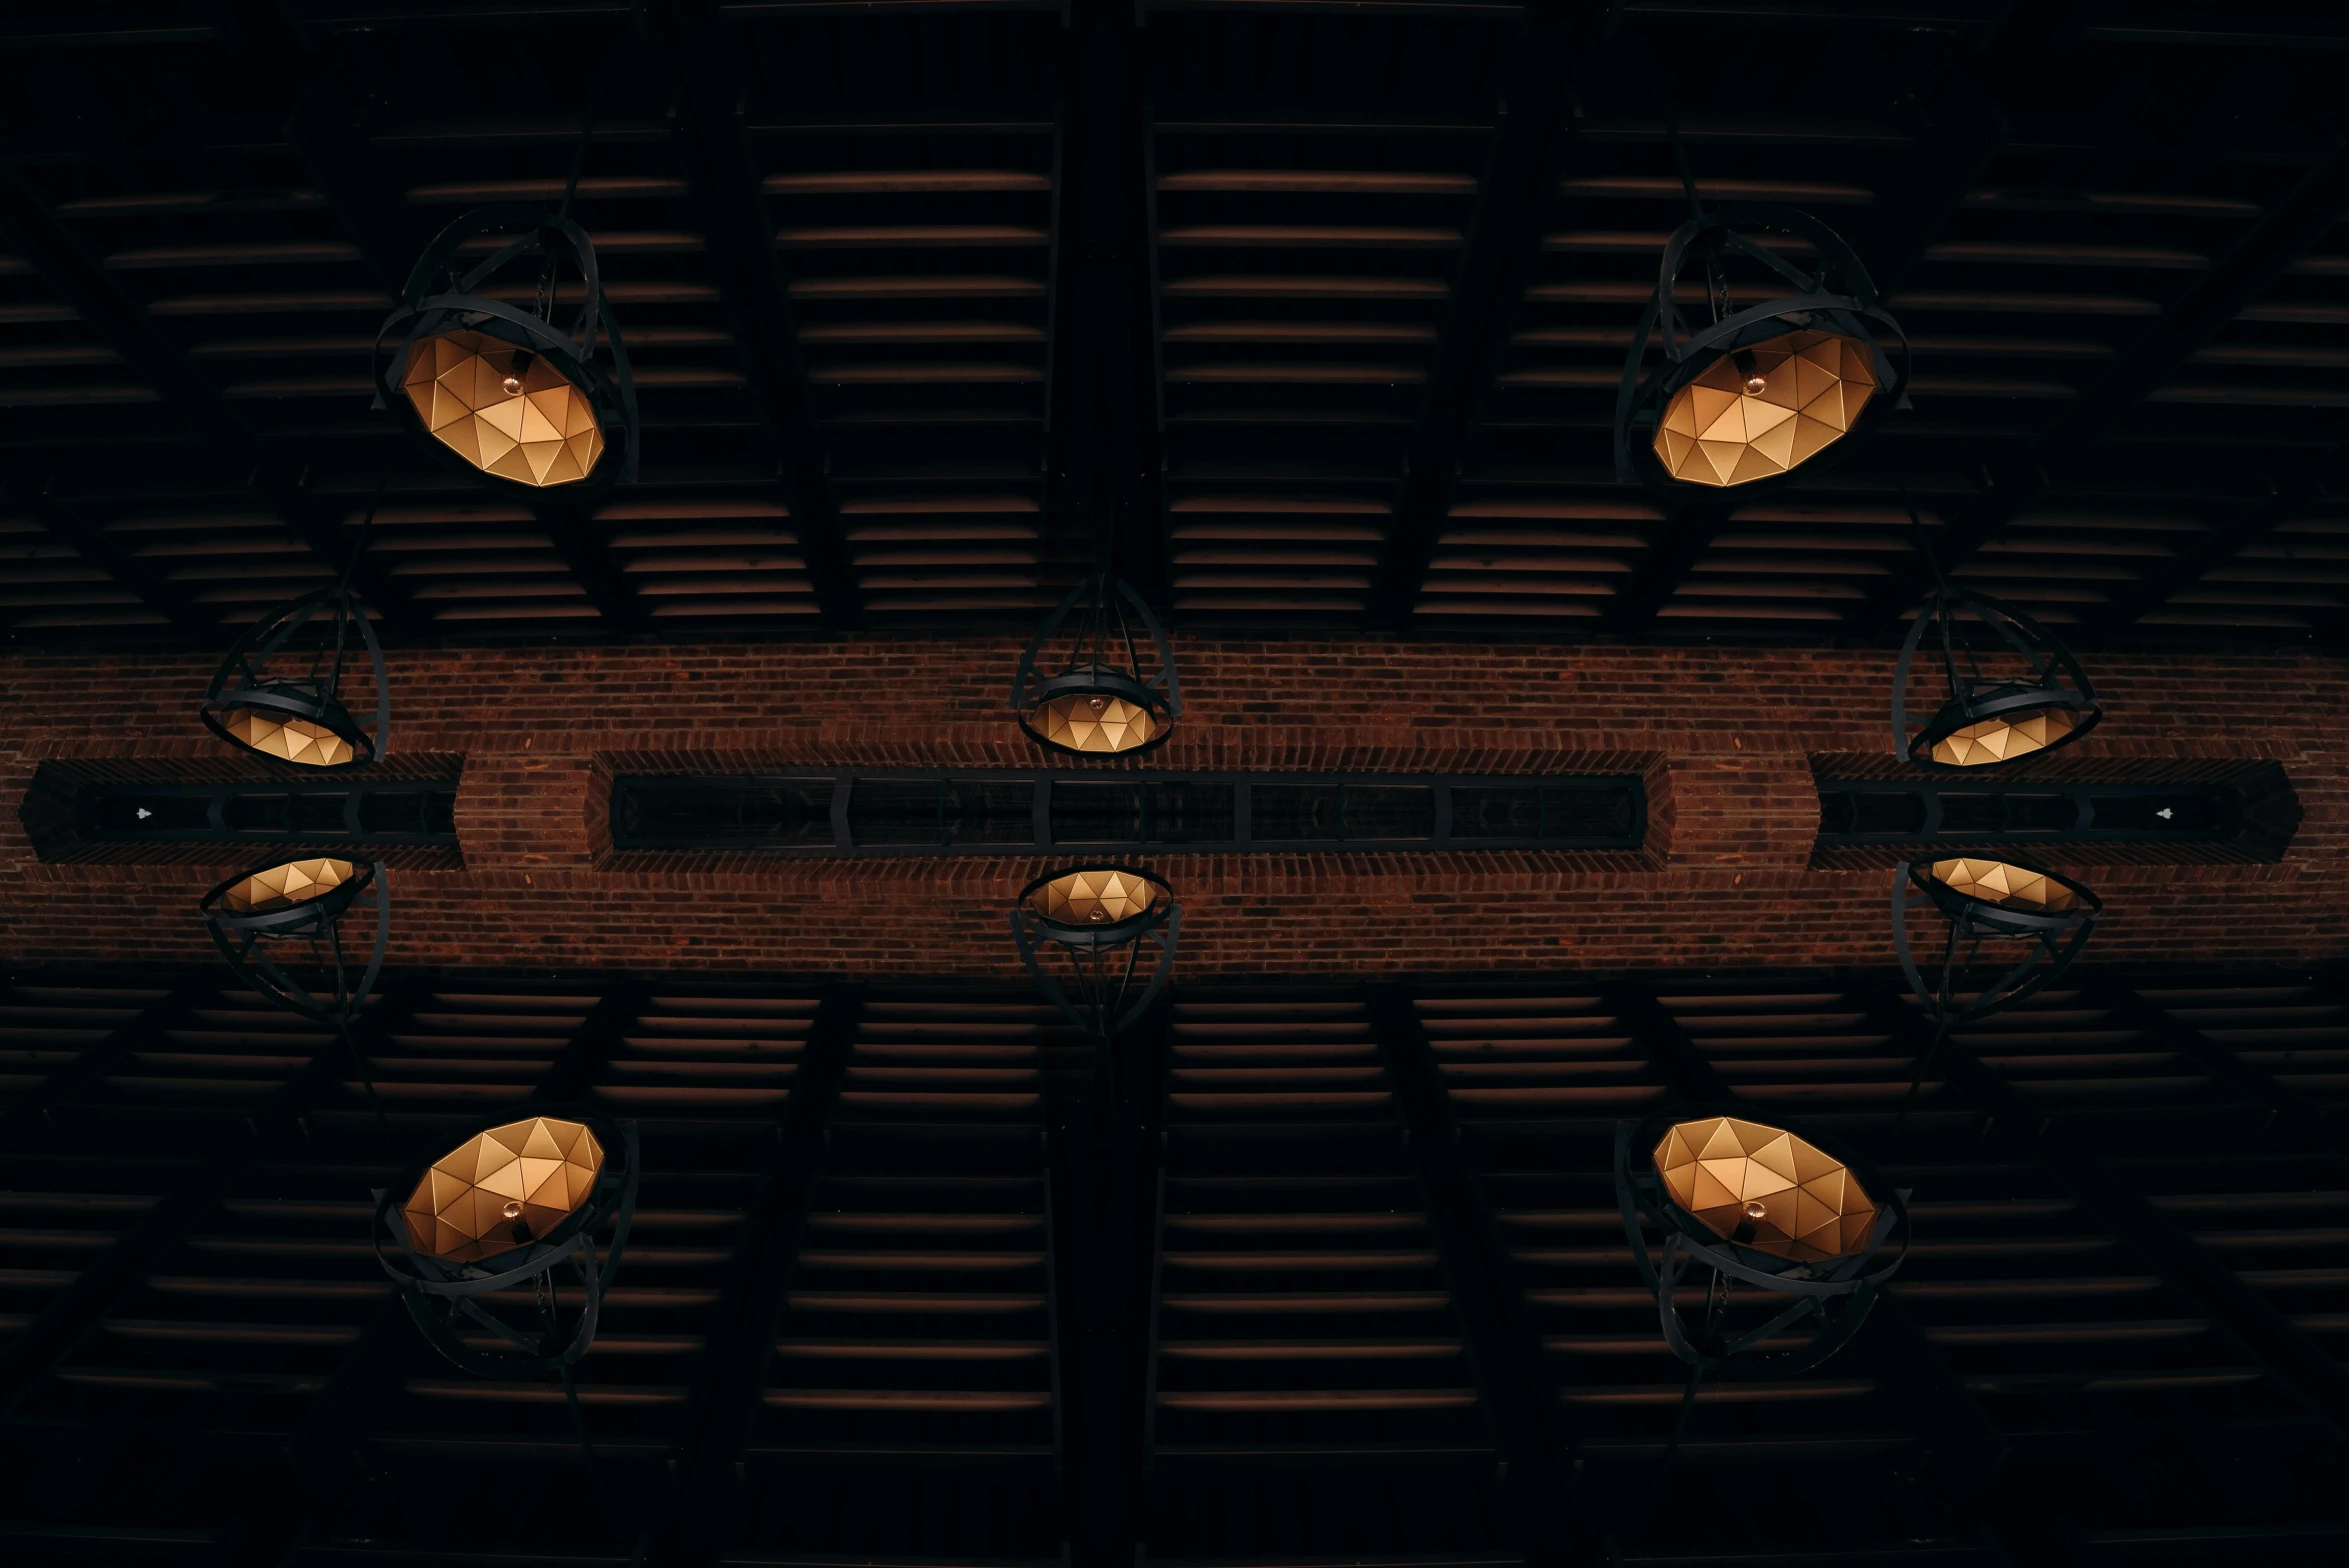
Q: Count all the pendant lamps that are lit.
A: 10